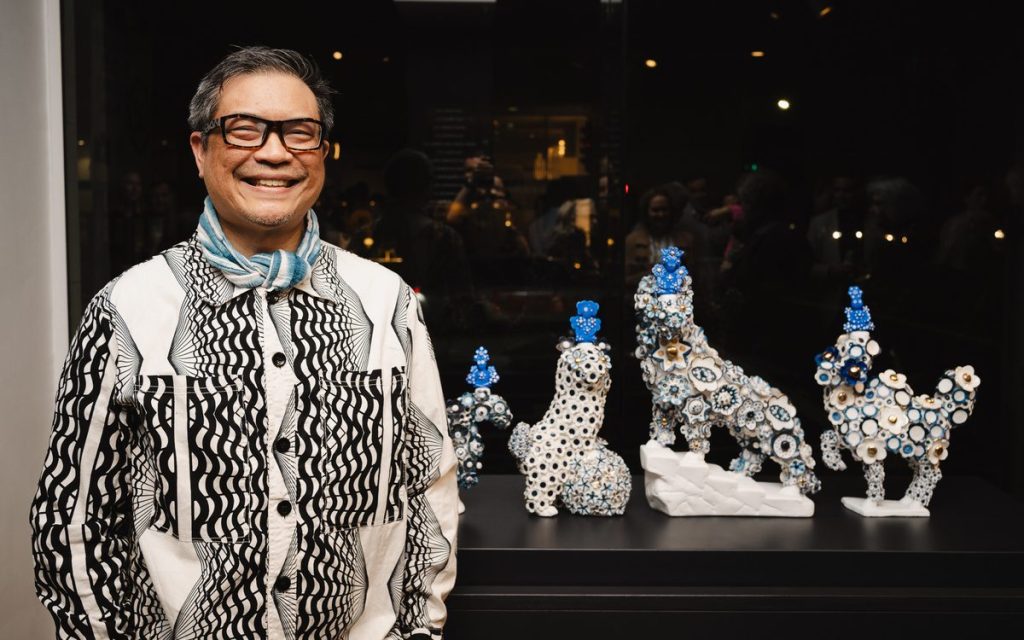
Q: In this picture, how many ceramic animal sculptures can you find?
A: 4